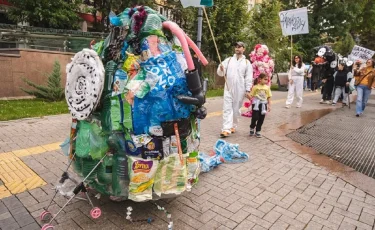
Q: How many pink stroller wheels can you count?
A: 3